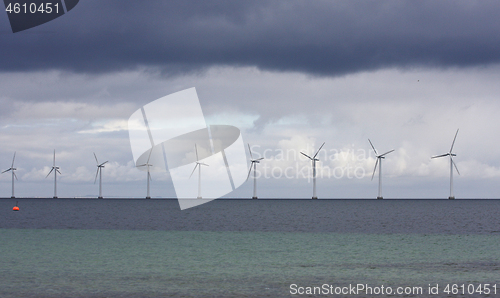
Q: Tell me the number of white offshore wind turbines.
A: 9